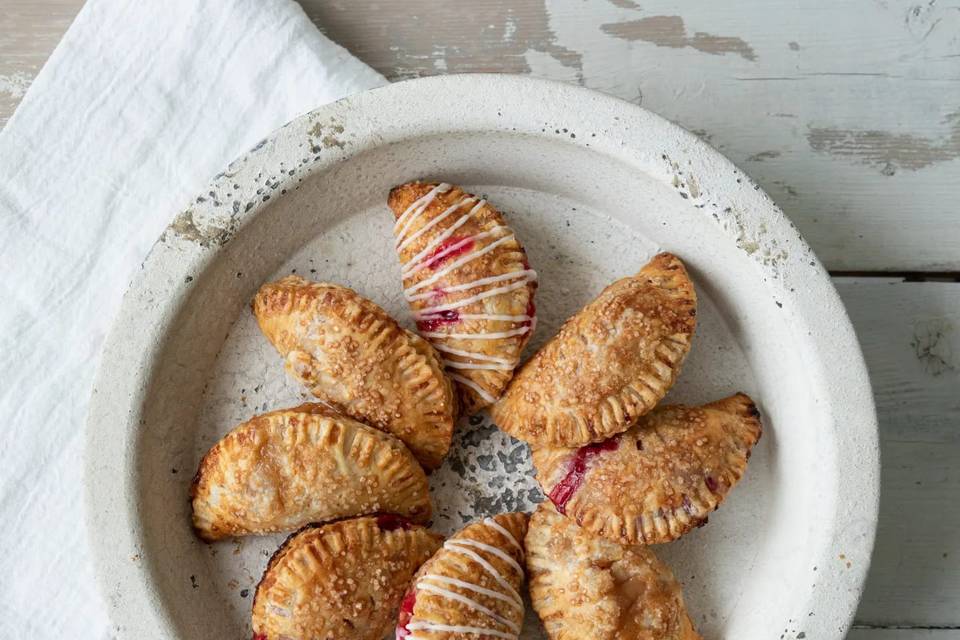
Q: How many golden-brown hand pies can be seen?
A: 8